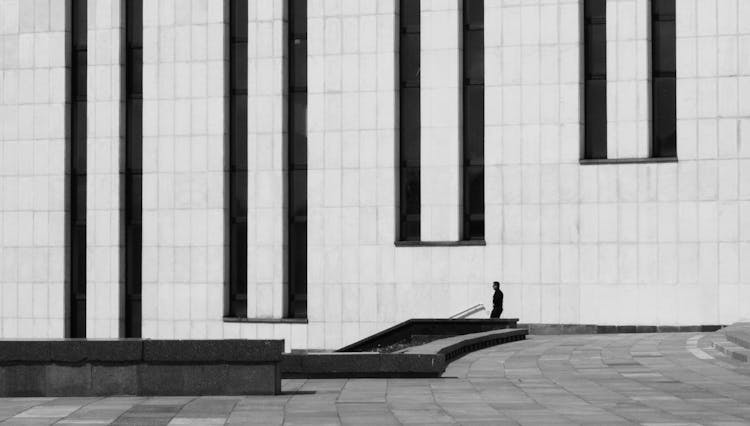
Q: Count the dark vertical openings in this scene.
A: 8